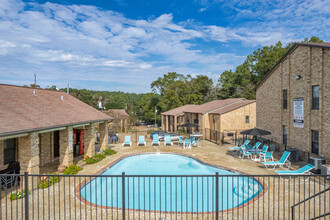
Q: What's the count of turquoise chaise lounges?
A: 8